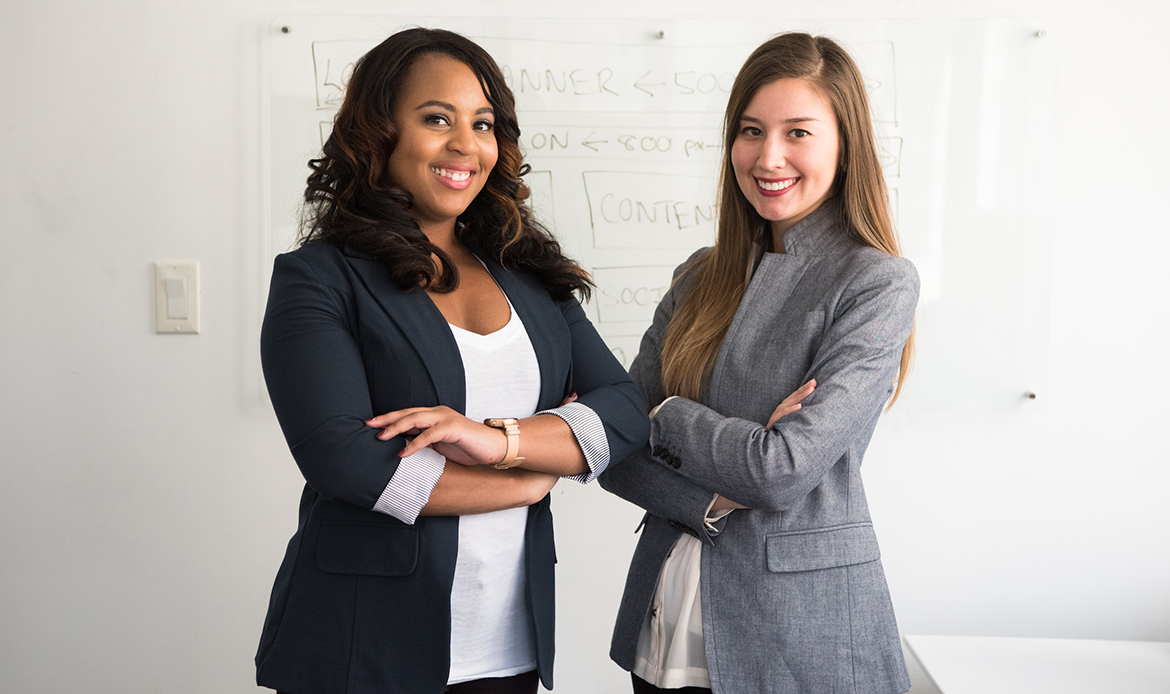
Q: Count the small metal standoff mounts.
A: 4